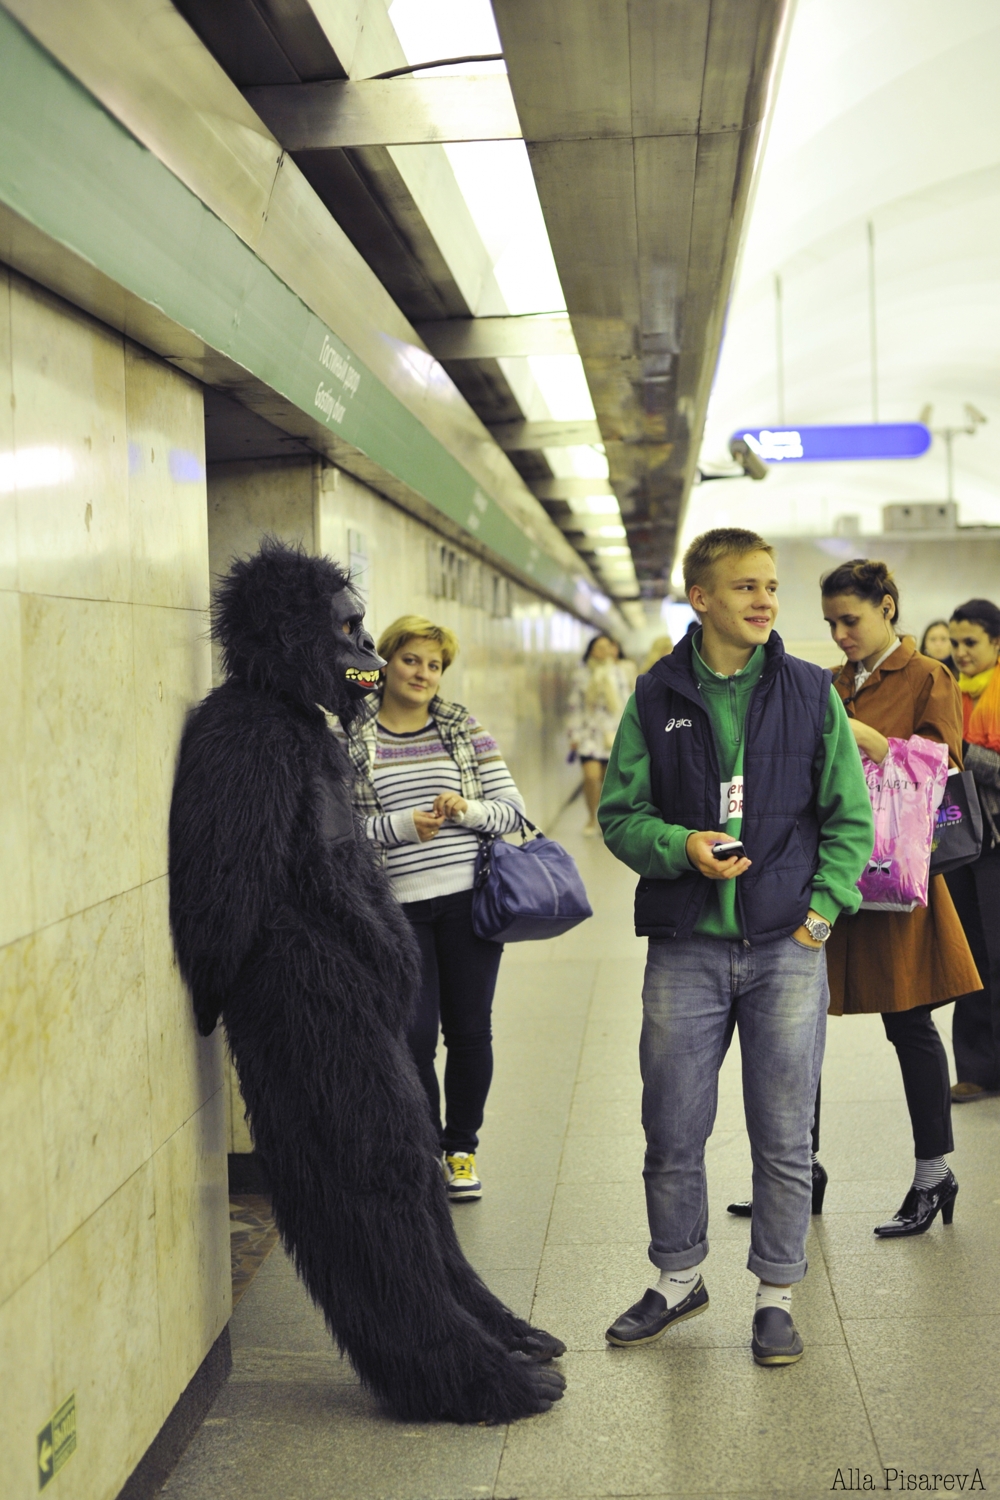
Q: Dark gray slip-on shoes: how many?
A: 2